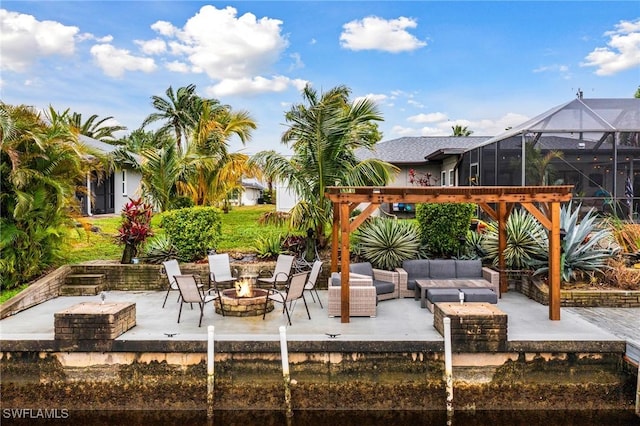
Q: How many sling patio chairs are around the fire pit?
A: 6